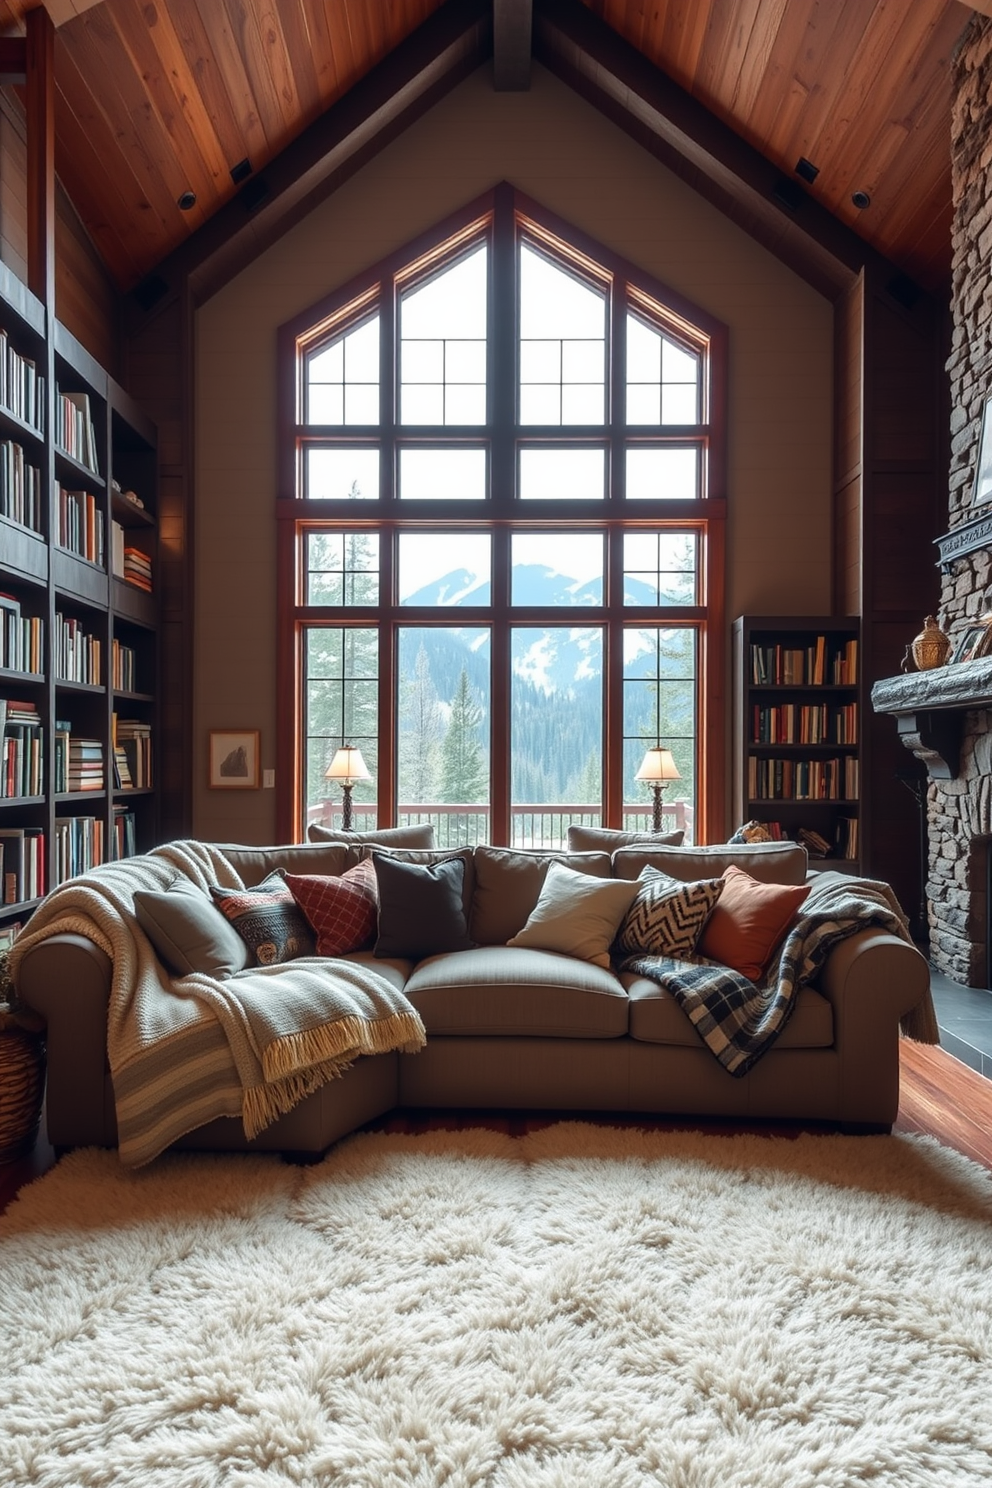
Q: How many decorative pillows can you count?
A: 7